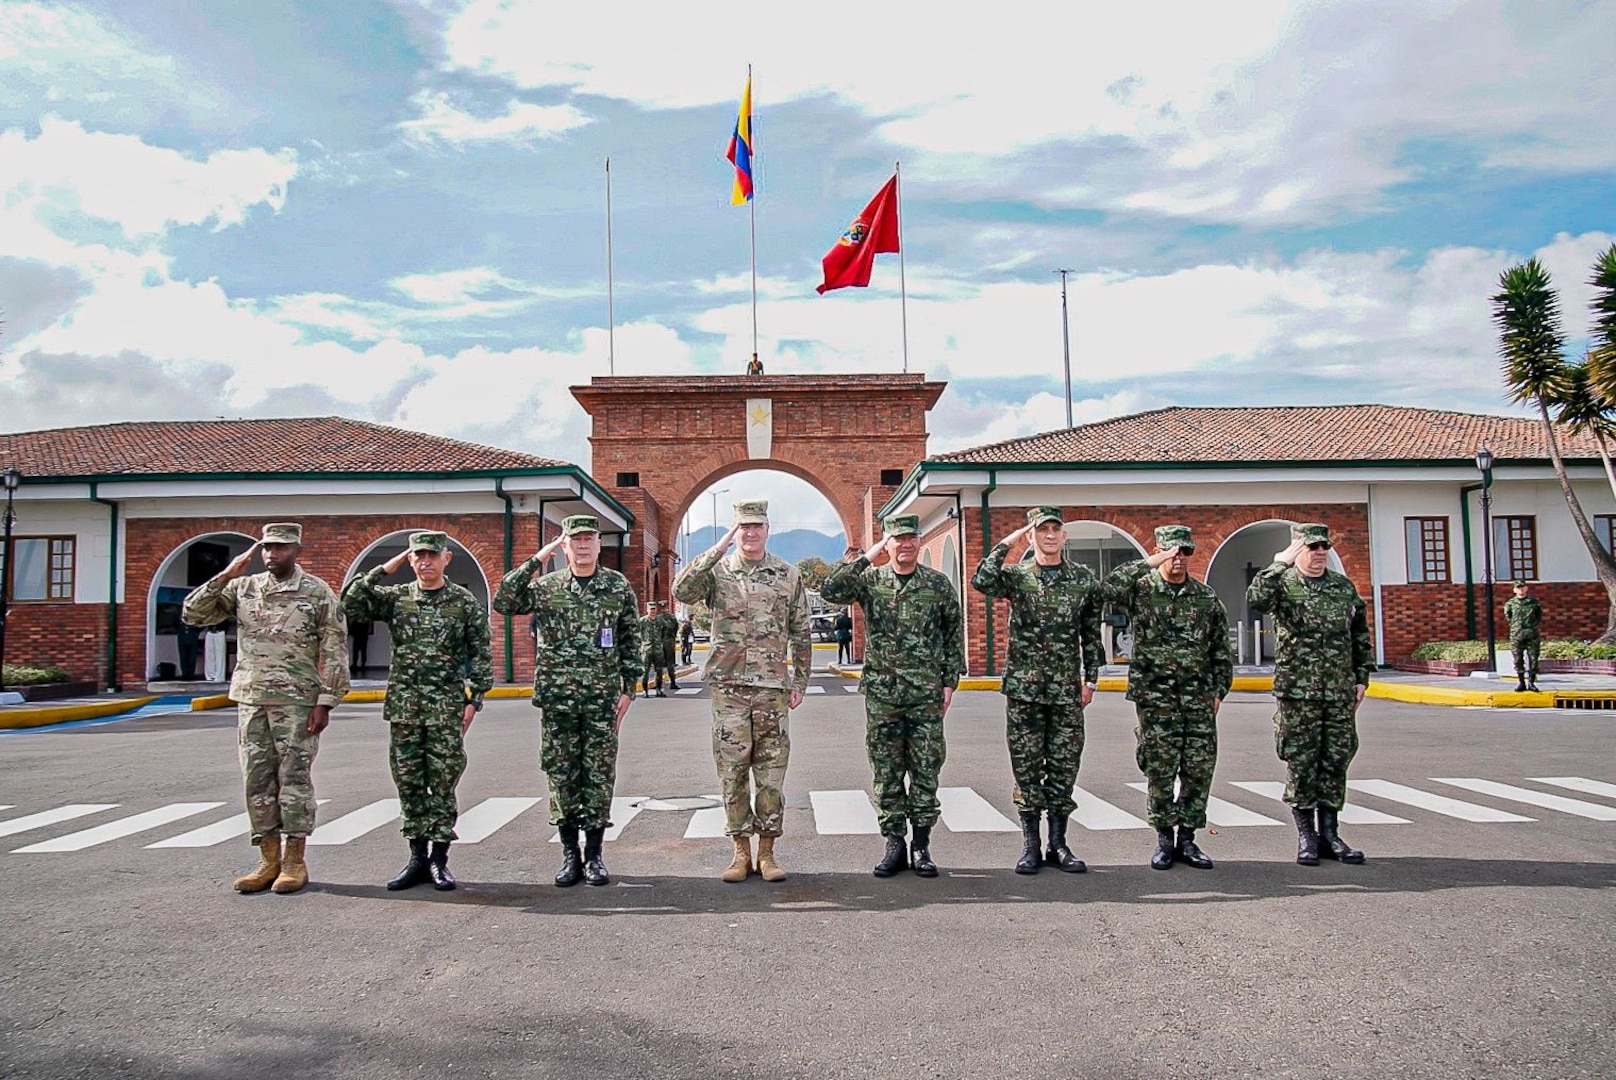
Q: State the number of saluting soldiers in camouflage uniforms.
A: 8